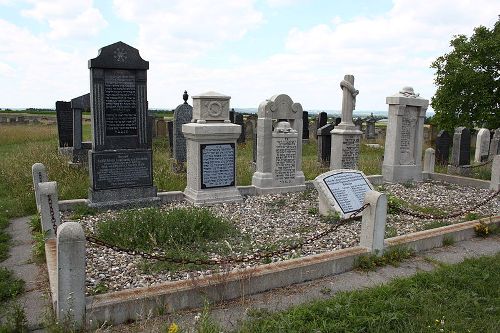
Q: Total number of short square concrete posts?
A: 6